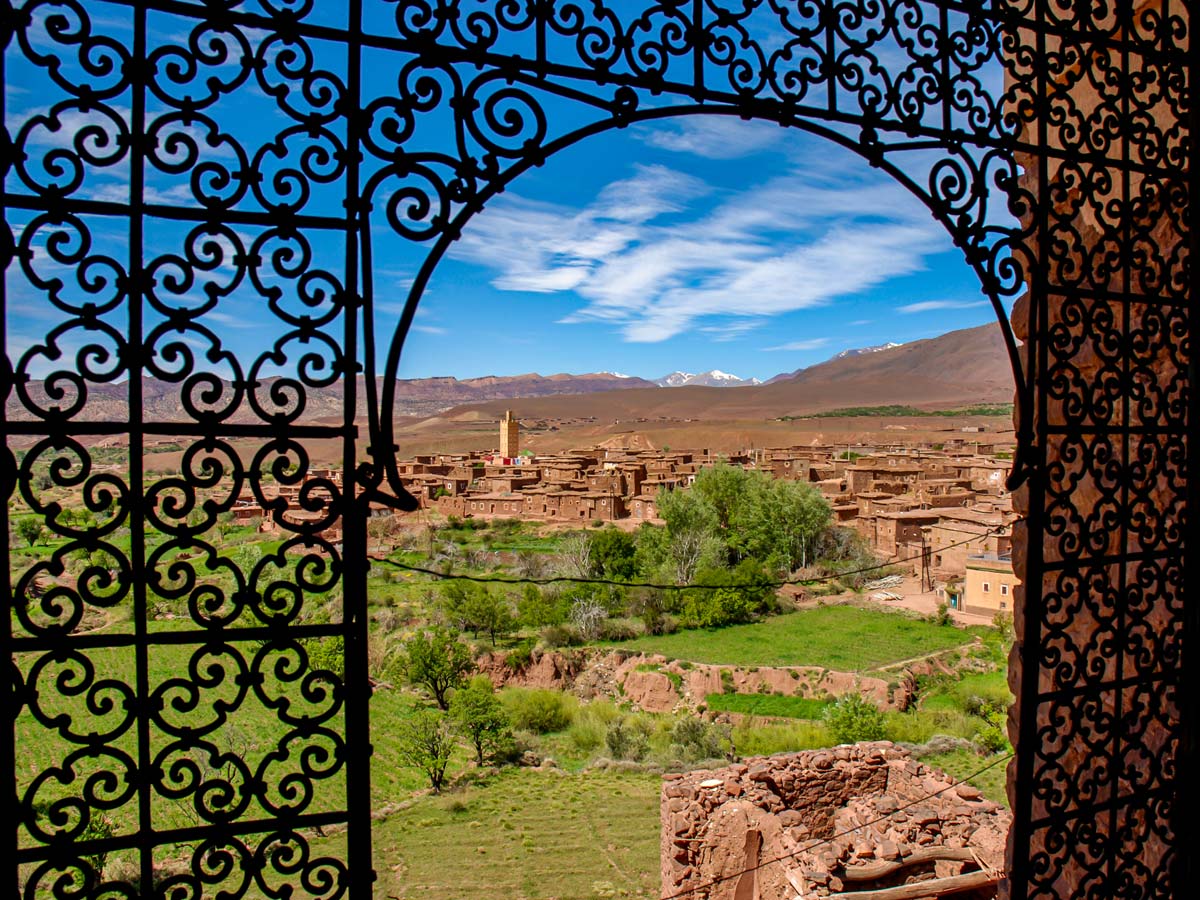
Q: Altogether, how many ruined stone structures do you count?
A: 1